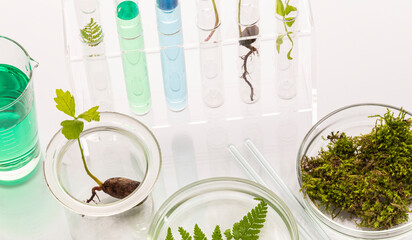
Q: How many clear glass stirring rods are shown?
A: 2